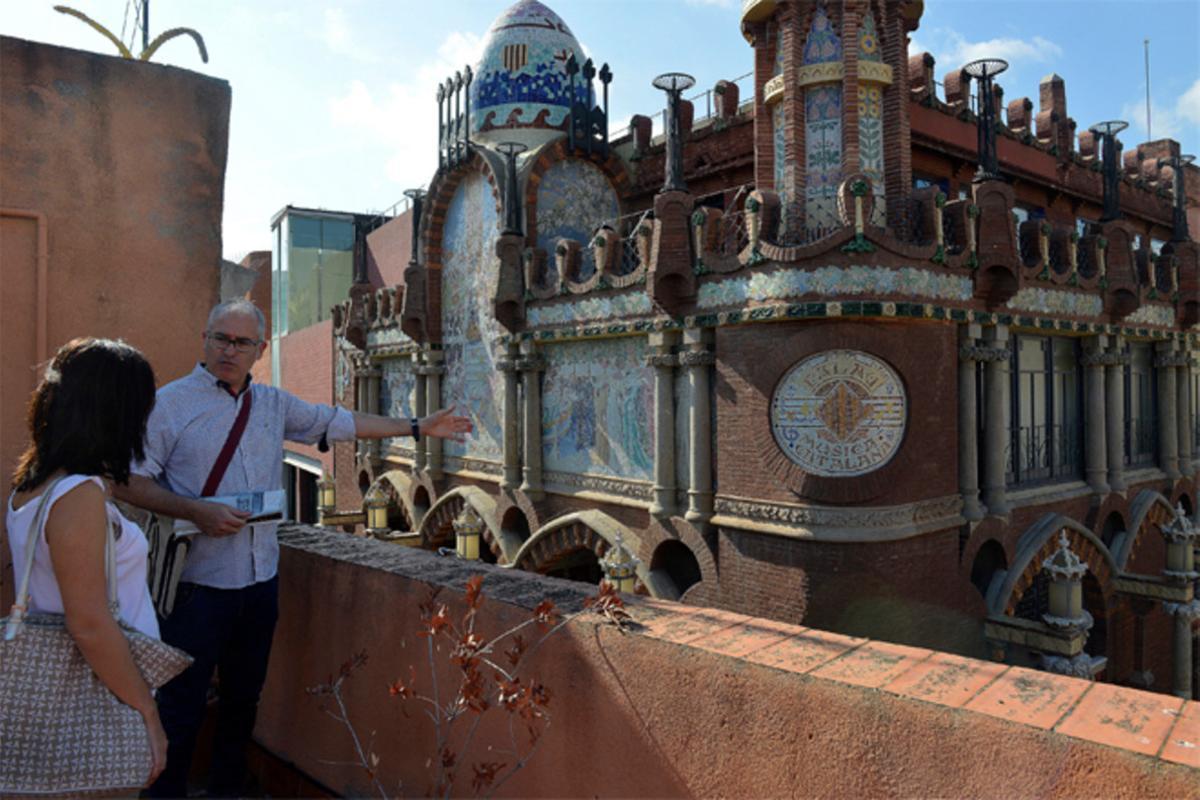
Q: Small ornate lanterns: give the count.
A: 6